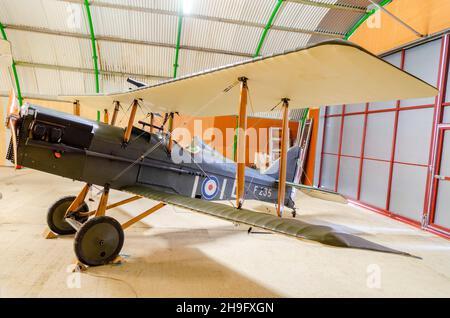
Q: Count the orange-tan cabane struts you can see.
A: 4